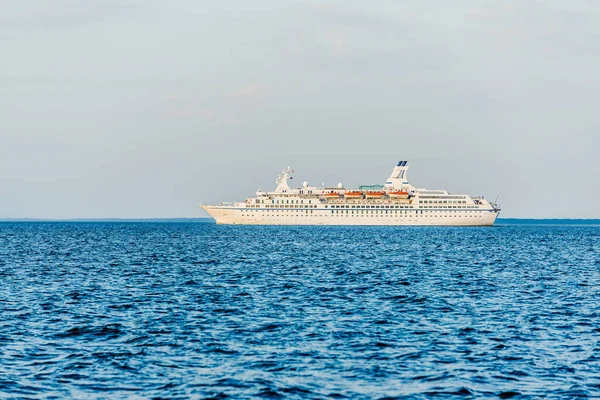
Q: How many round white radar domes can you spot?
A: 2